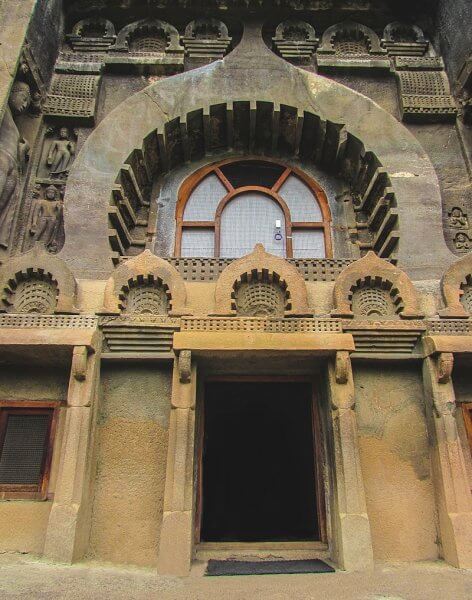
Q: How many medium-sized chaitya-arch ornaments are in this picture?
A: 5